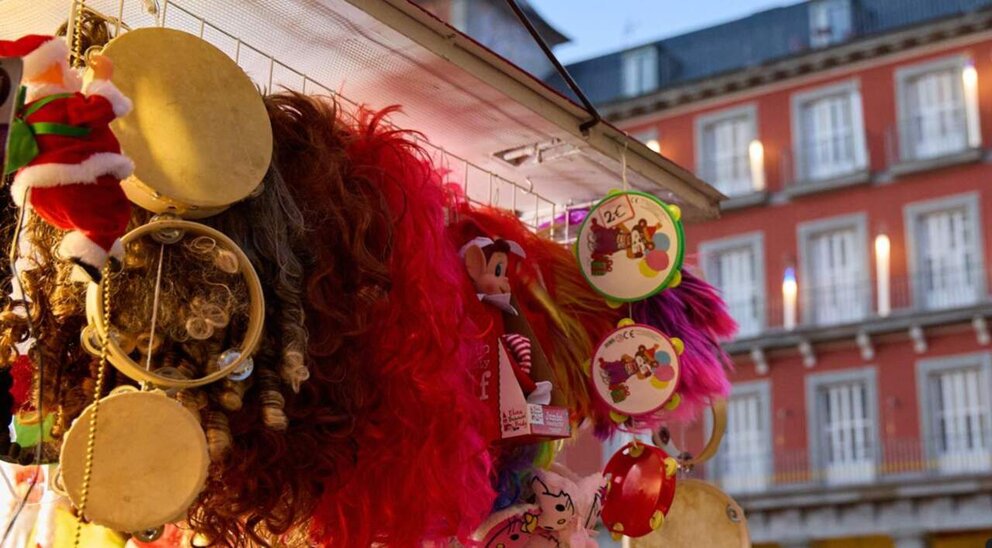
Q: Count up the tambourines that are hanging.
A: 8